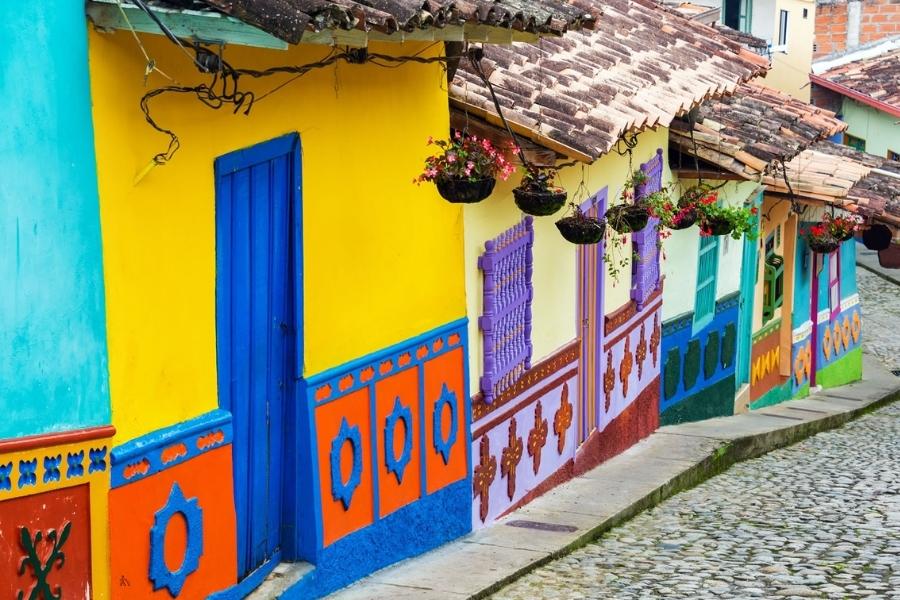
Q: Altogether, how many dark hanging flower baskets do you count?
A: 8